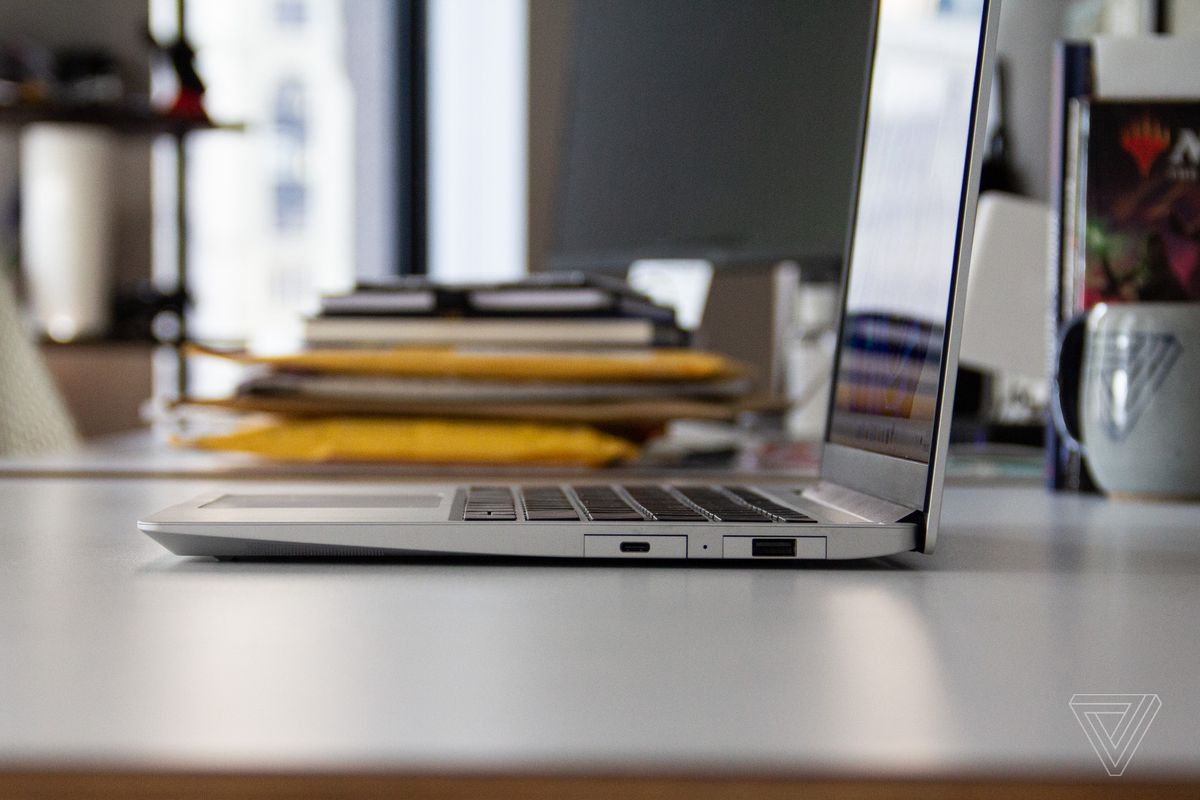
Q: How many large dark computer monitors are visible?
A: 1